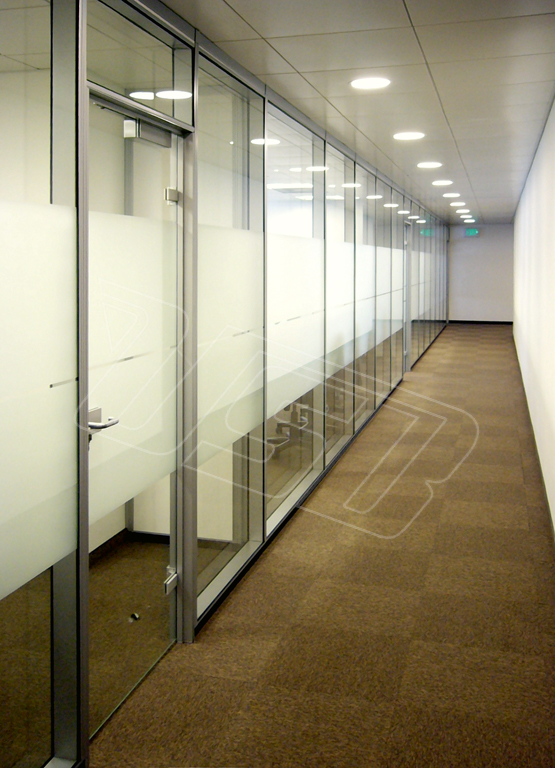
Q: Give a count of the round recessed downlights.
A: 9